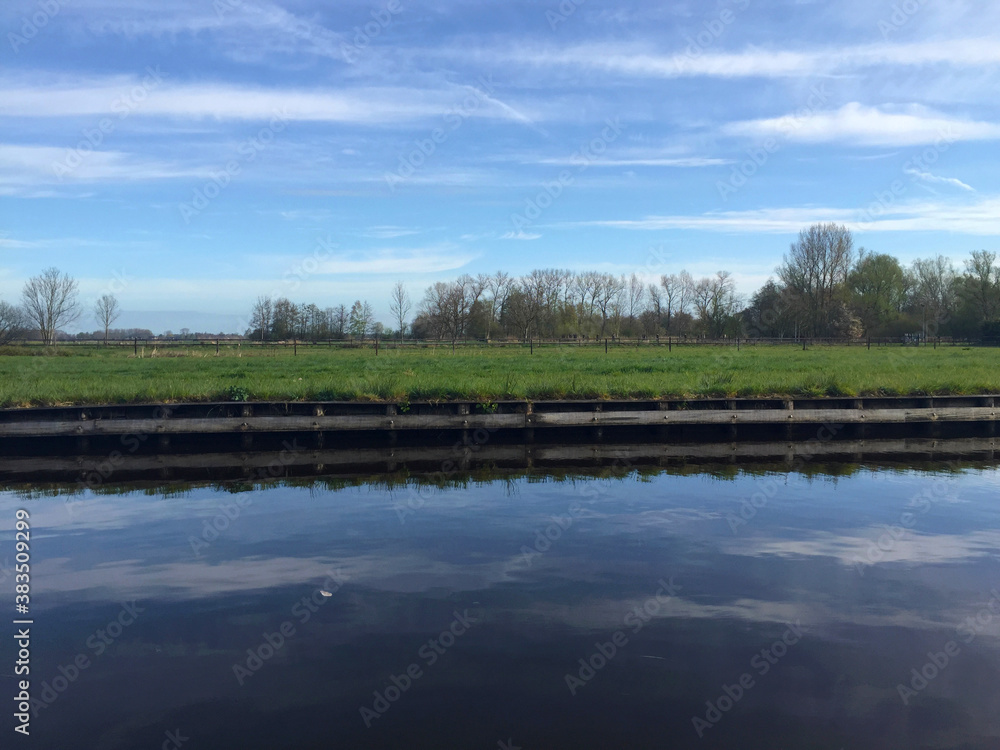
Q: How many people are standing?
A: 0